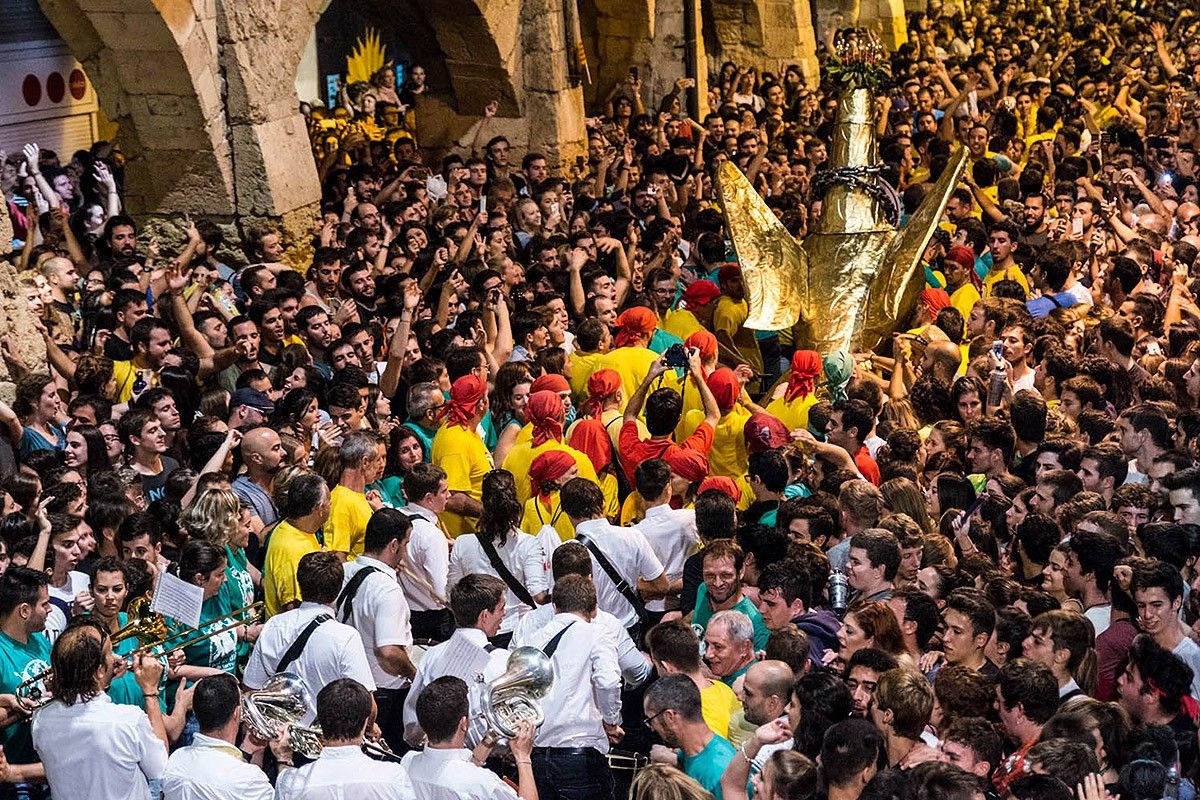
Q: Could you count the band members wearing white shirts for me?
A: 13